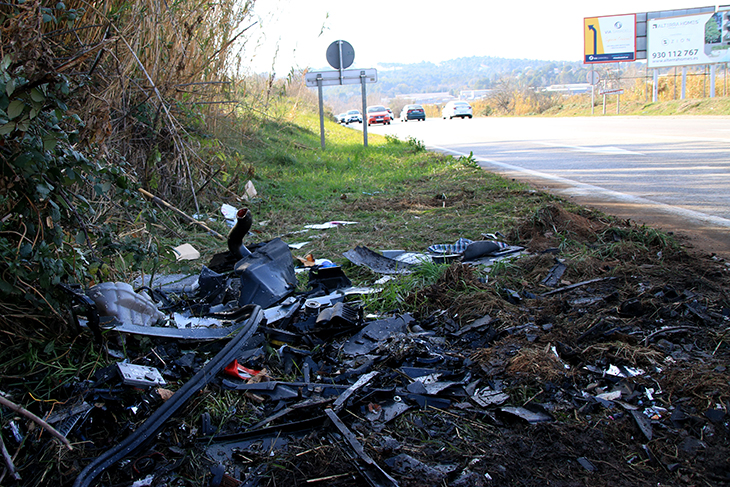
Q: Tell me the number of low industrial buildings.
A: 3